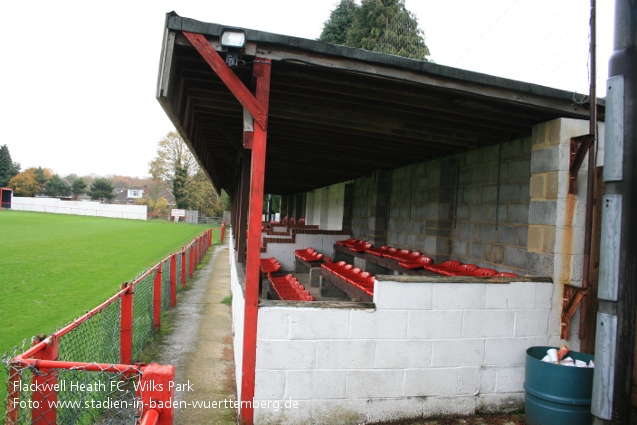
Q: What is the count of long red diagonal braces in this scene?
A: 1